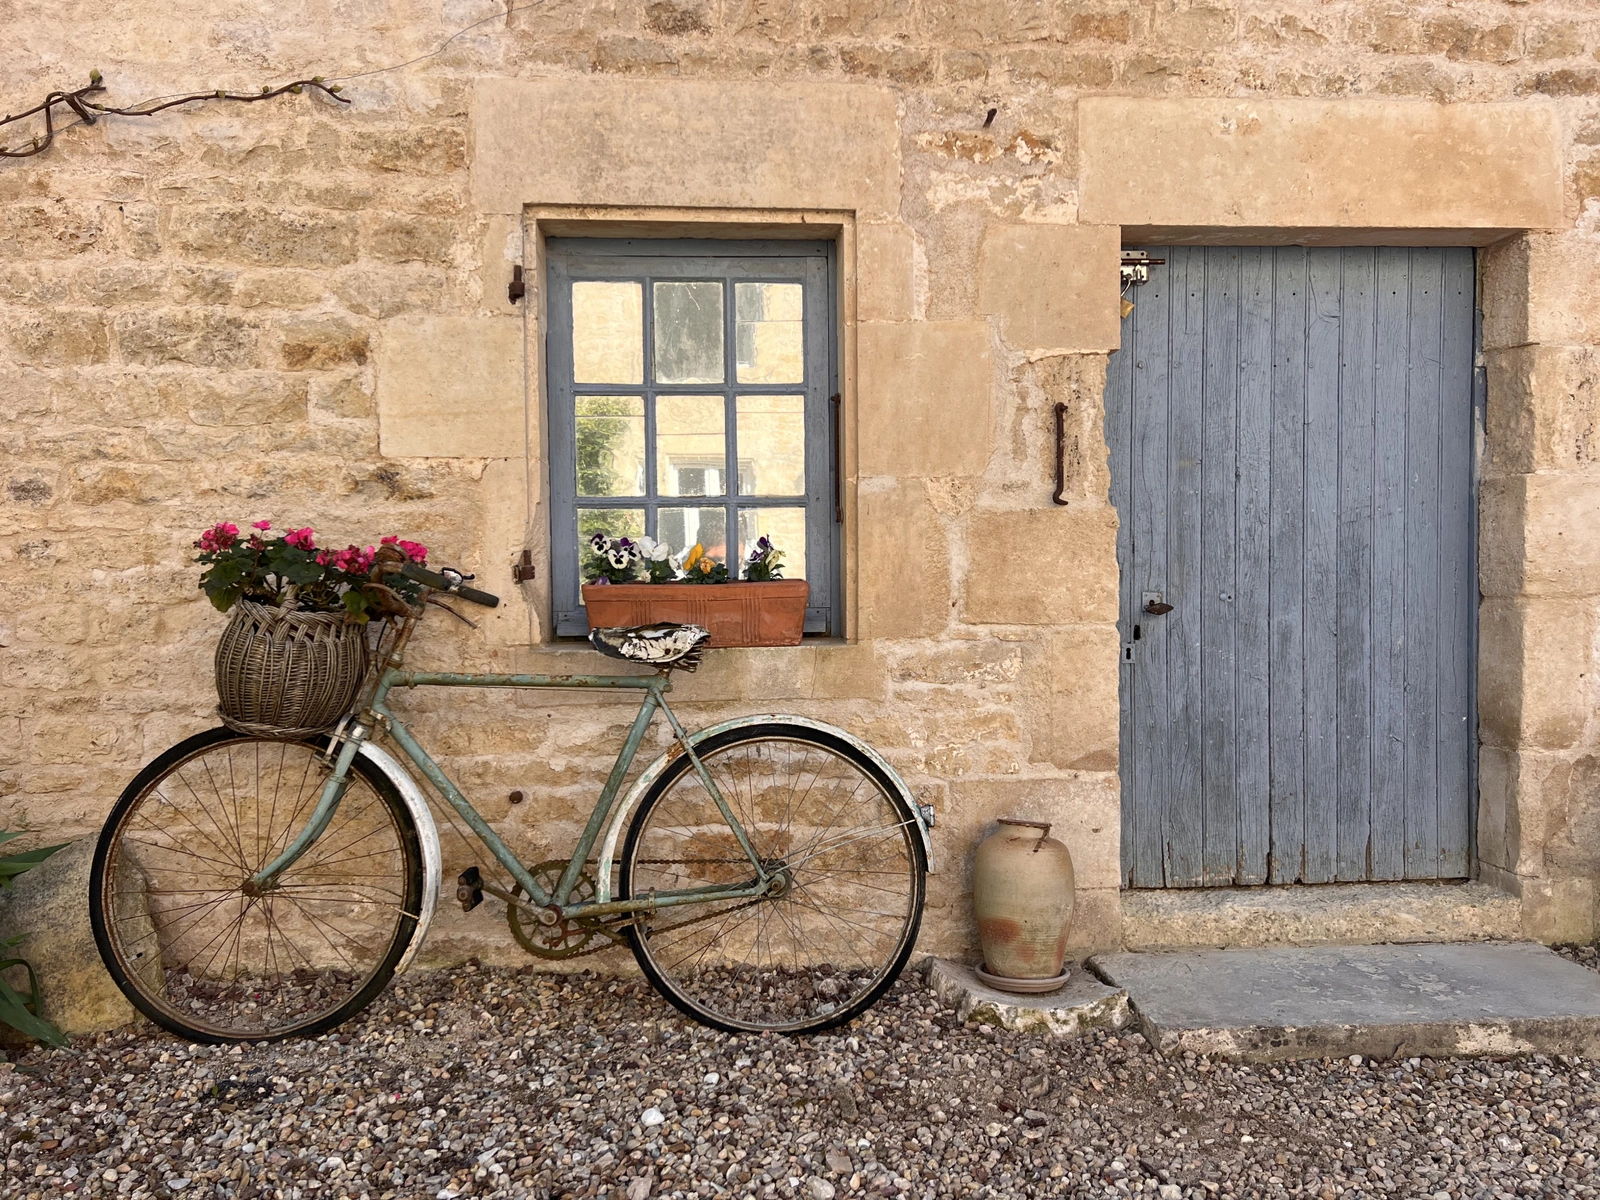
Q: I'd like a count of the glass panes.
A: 9